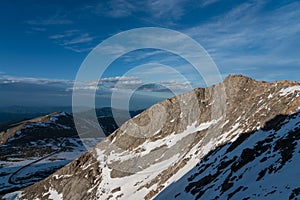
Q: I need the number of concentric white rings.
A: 2